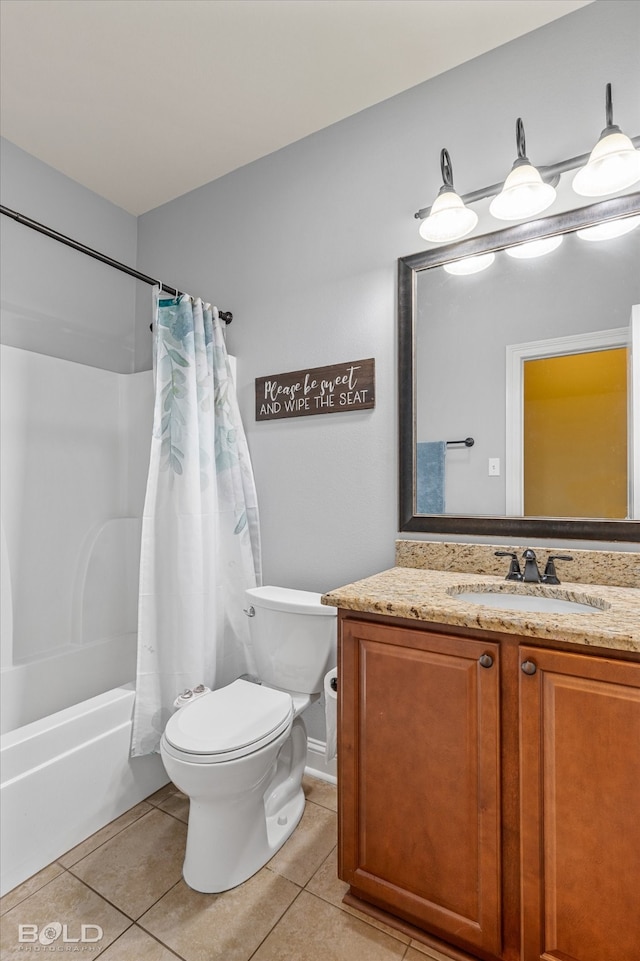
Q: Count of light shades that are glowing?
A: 3